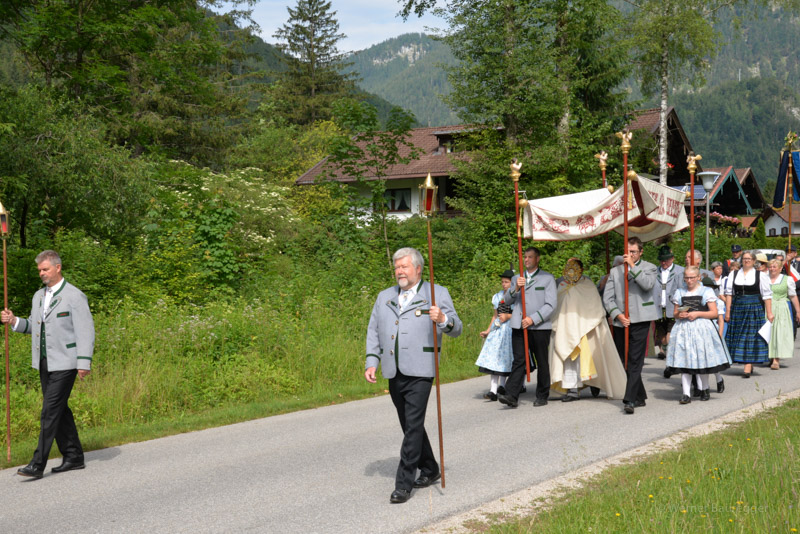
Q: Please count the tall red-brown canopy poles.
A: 4